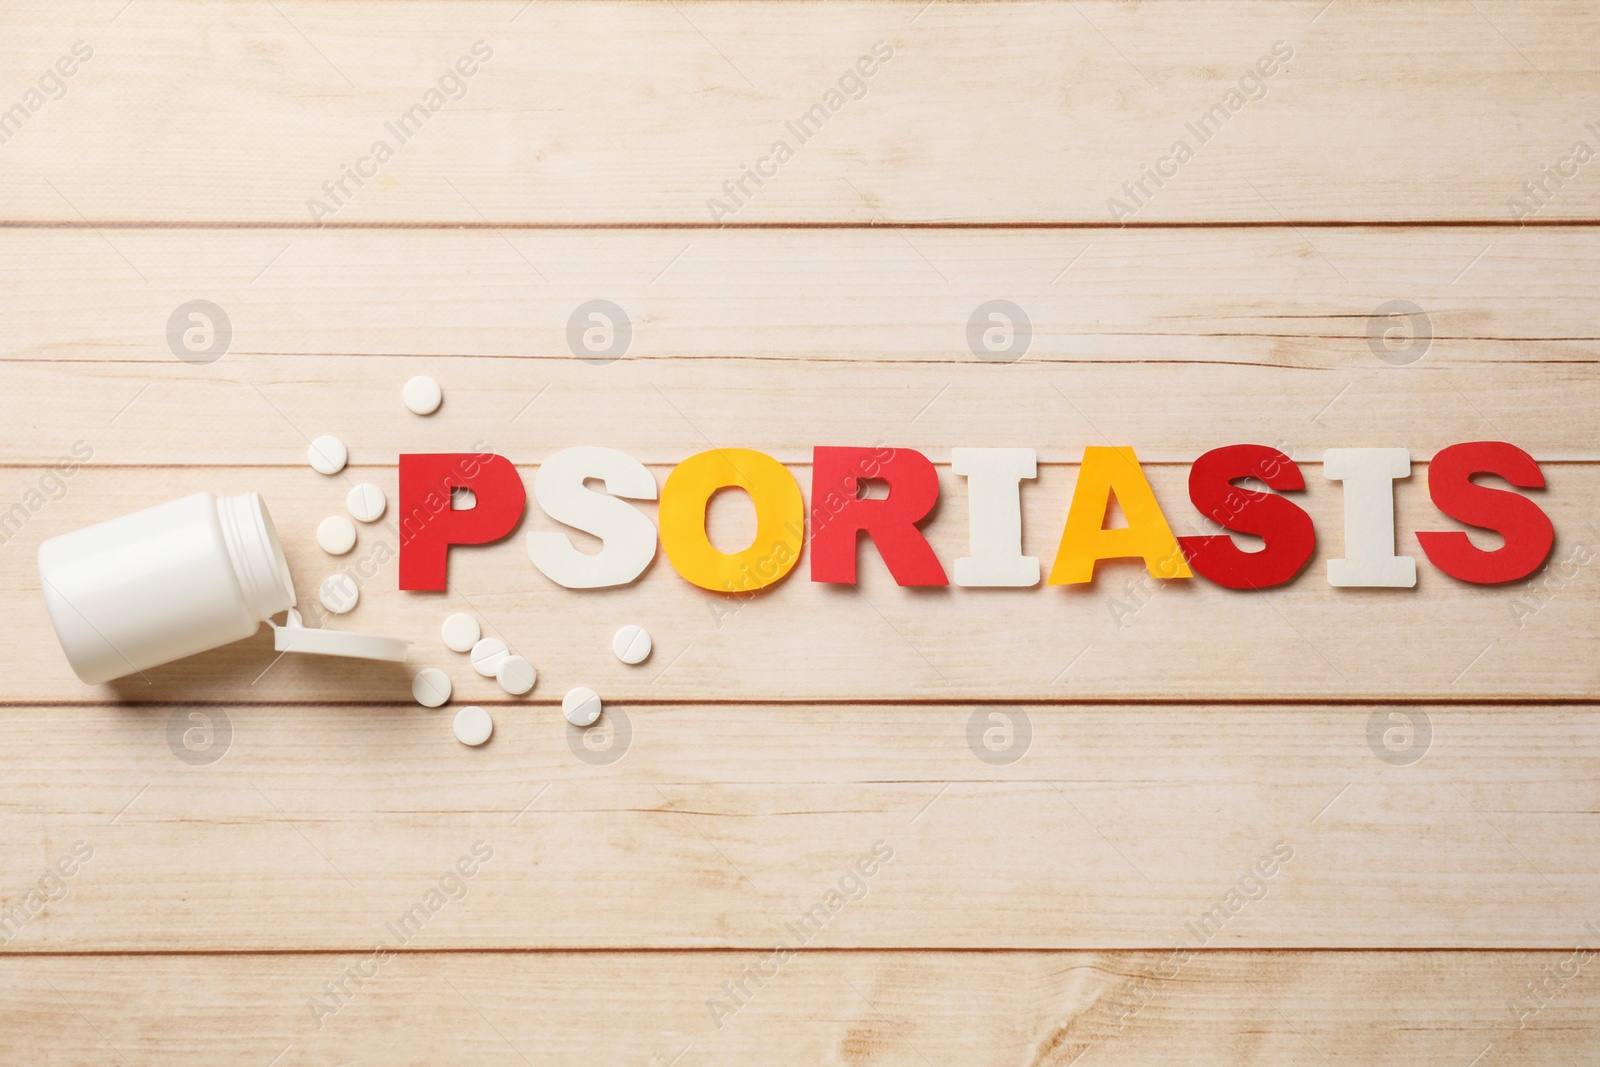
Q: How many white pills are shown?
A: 12